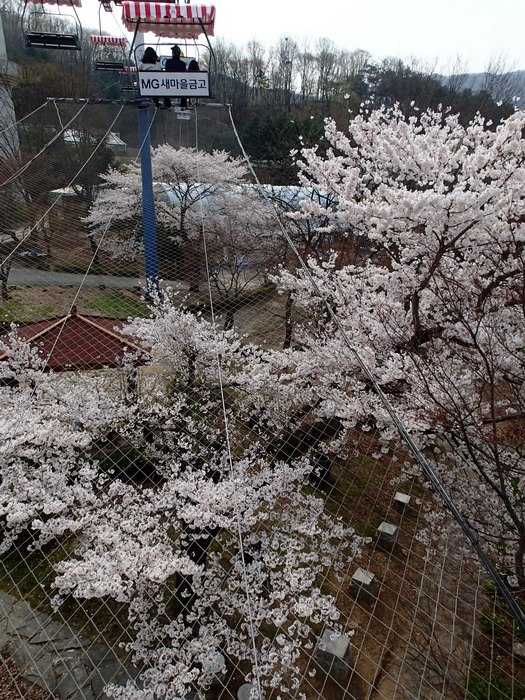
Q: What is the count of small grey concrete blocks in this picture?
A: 4